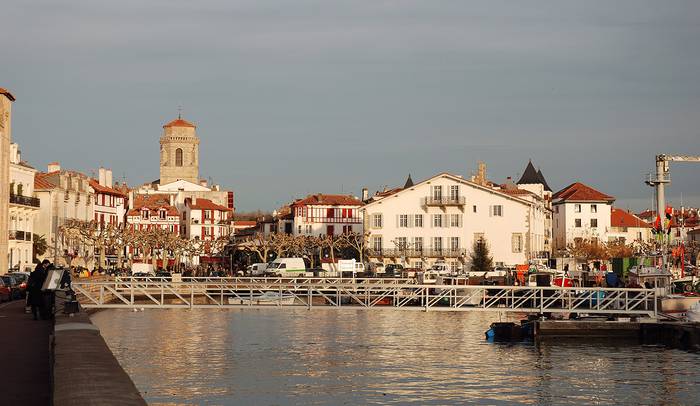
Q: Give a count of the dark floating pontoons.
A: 1